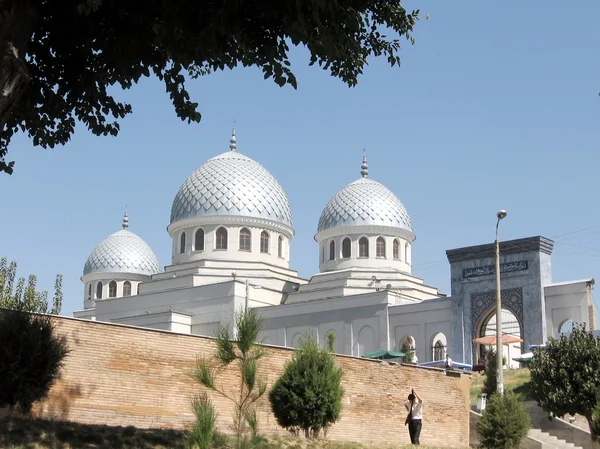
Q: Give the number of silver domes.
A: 3